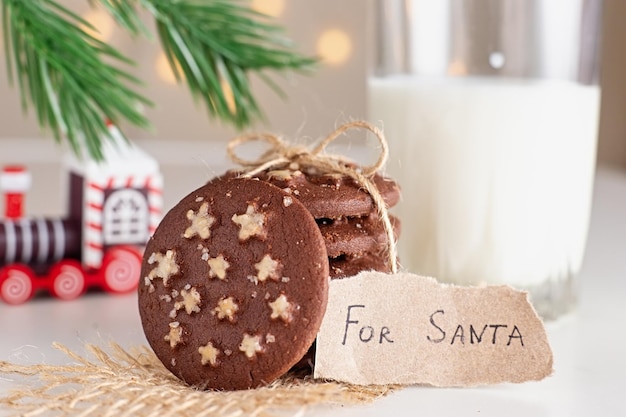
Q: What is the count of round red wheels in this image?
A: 3